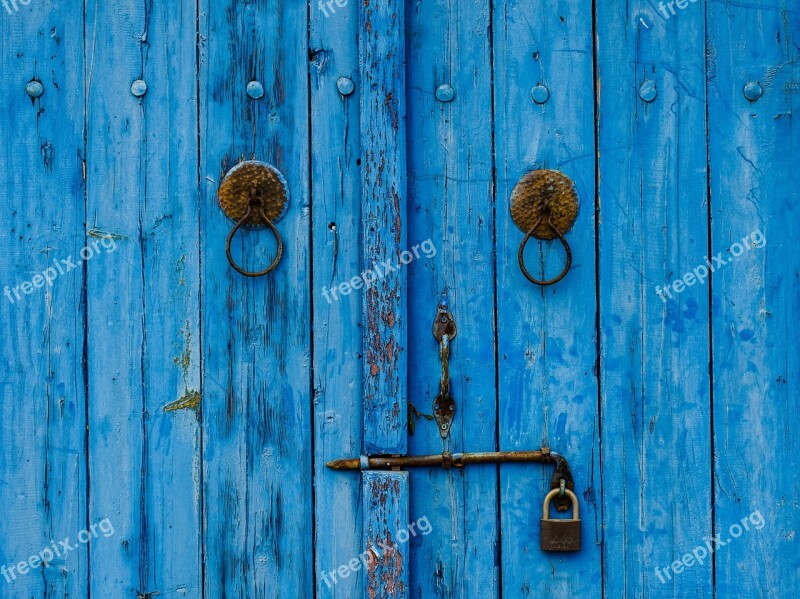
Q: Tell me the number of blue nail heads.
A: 8